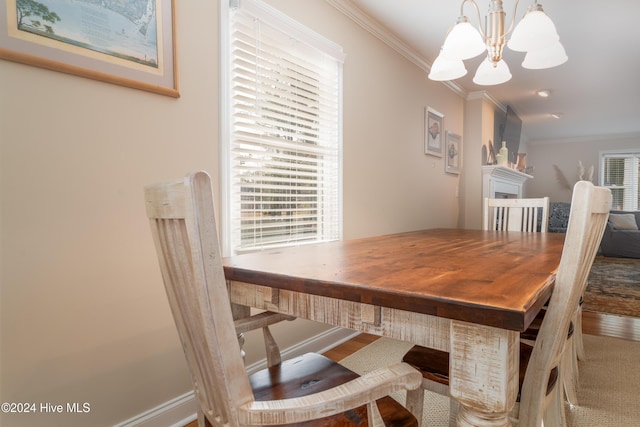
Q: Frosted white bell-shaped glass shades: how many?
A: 5